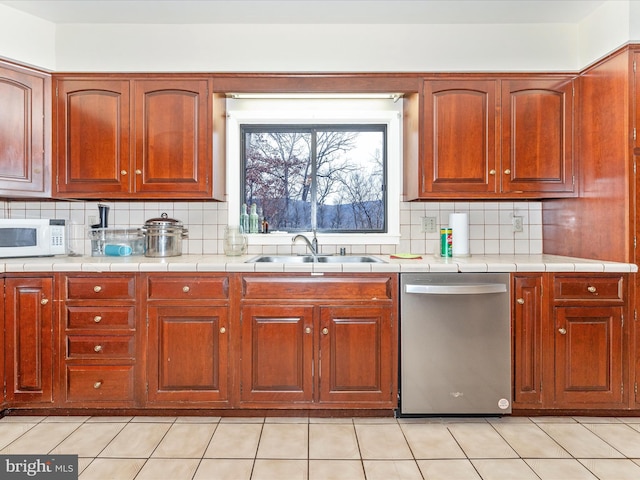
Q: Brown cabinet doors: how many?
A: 11